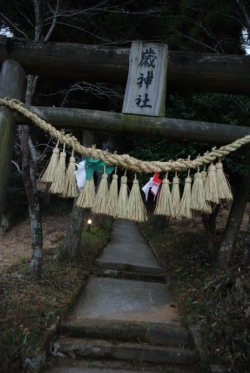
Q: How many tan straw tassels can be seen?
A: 15